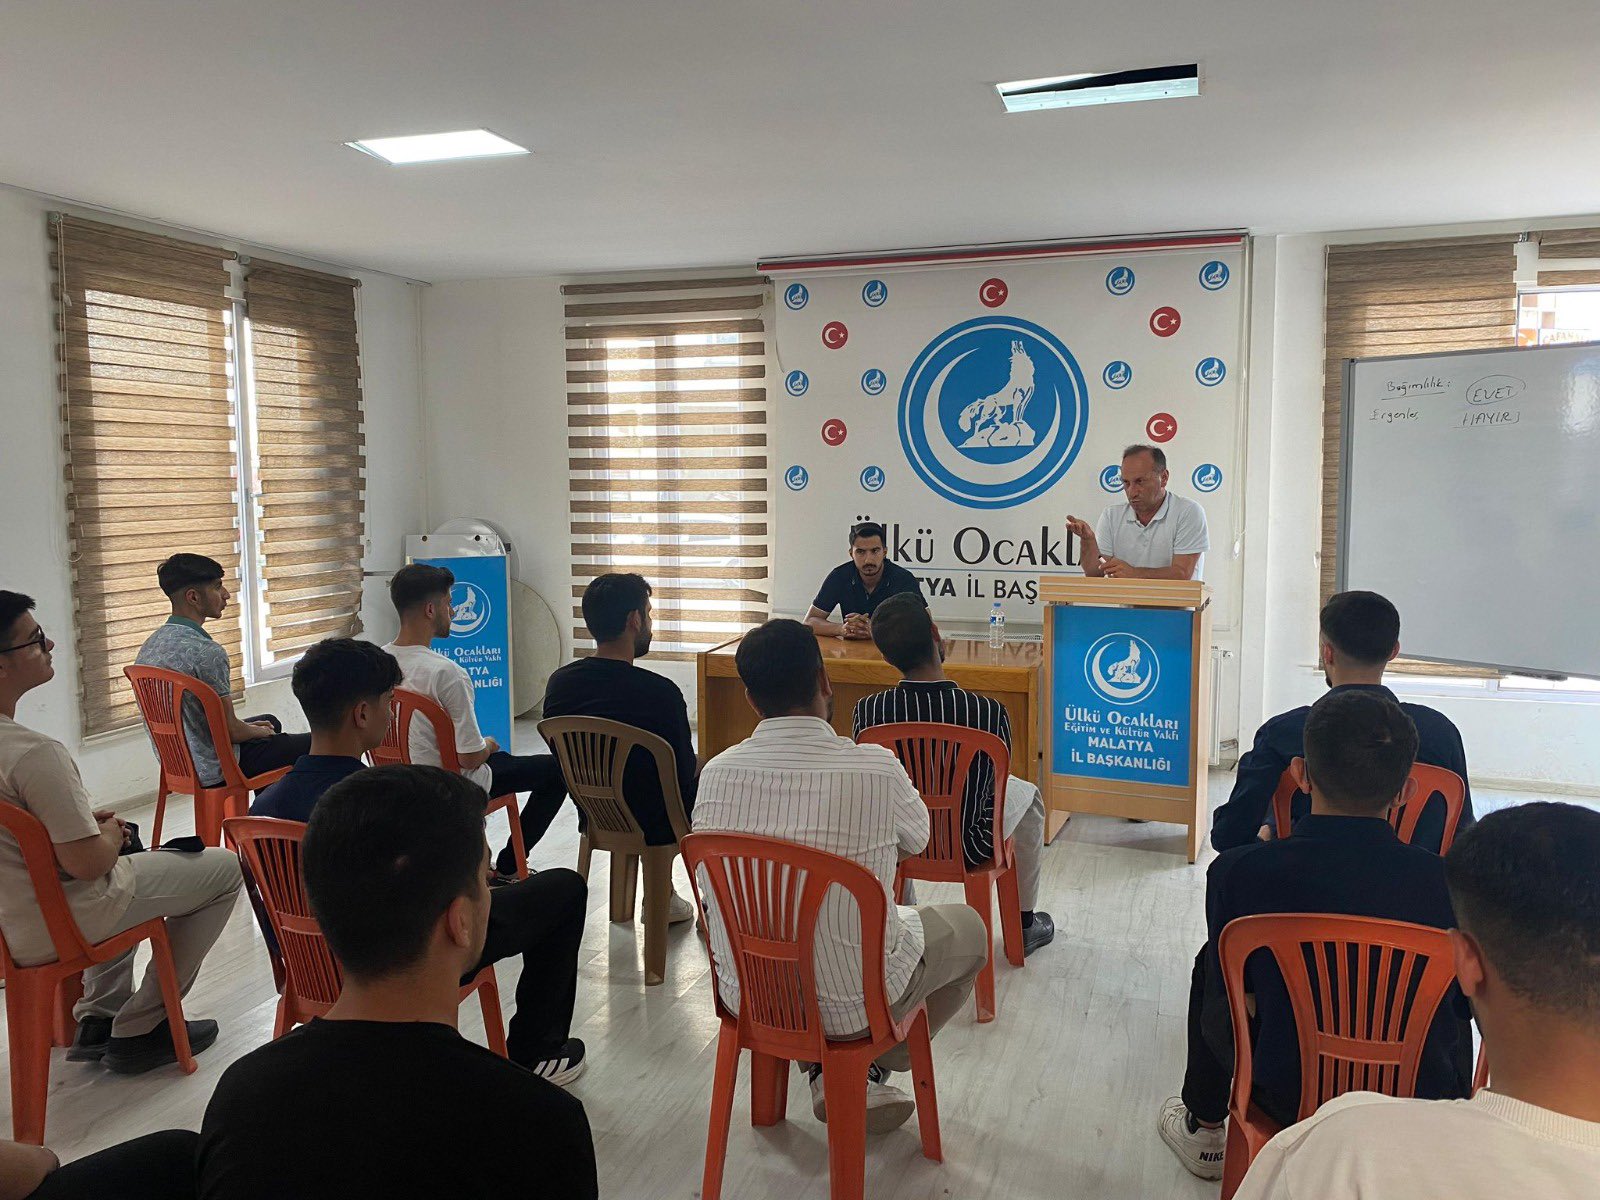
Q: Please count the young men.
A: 12